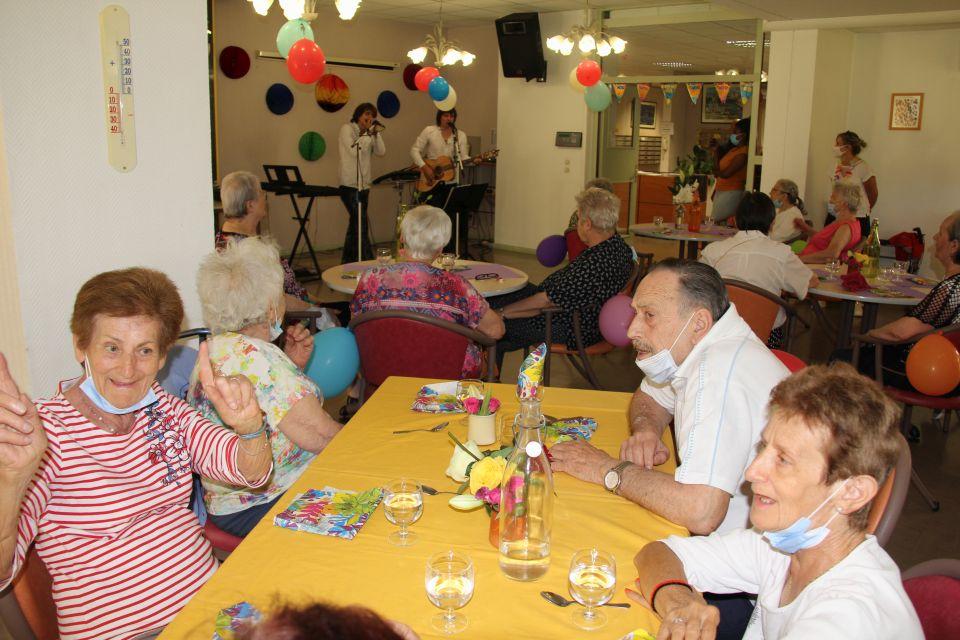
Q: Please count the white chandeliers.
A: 3